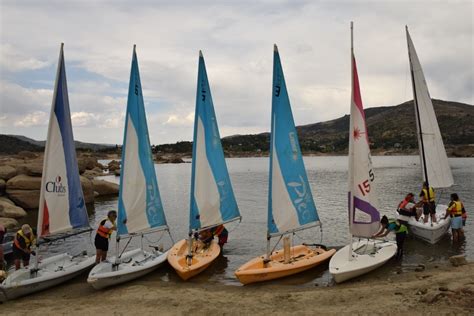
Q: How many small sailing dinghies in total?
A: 6